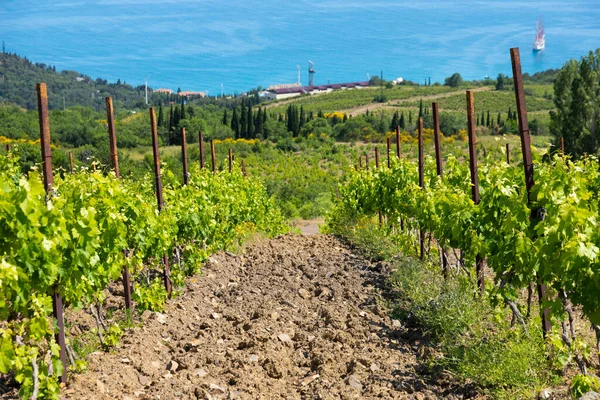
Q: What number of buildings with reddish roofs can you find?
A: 2